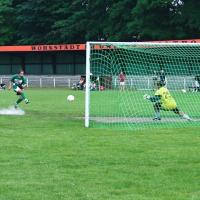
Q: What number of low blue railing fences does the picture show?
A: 0